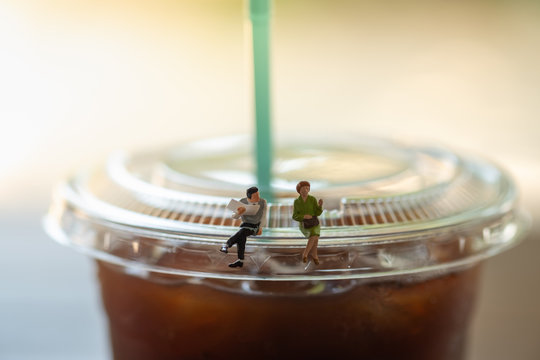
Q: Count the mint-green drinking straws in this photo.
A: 1